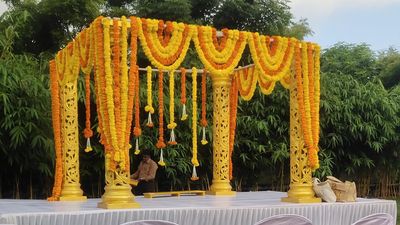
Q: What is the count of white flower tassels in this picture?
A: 8